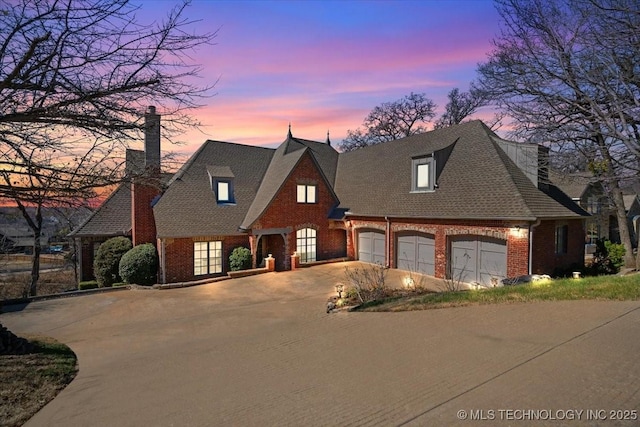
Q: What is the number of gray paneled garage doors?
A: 3